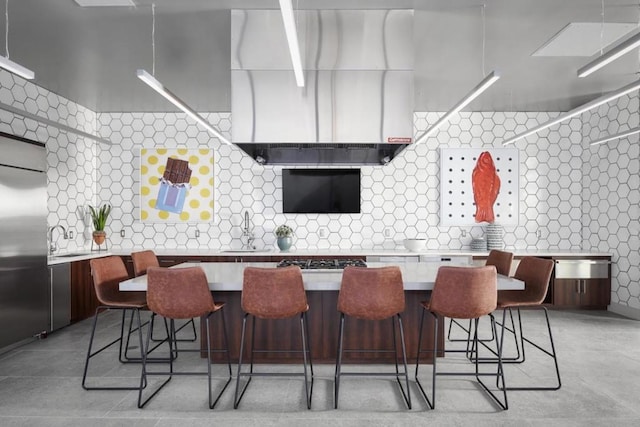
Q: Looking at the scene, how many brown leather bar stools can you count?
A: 8